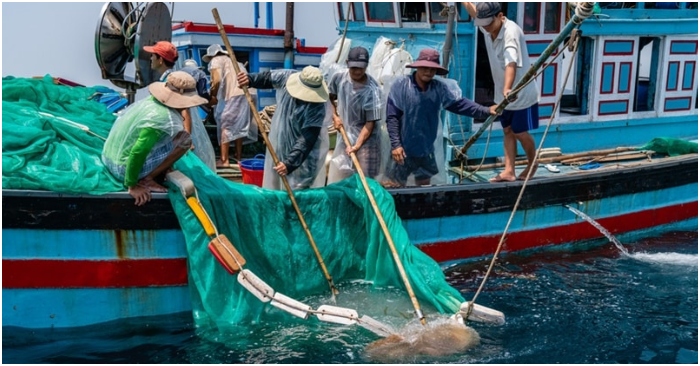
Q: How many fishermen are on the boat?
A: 8